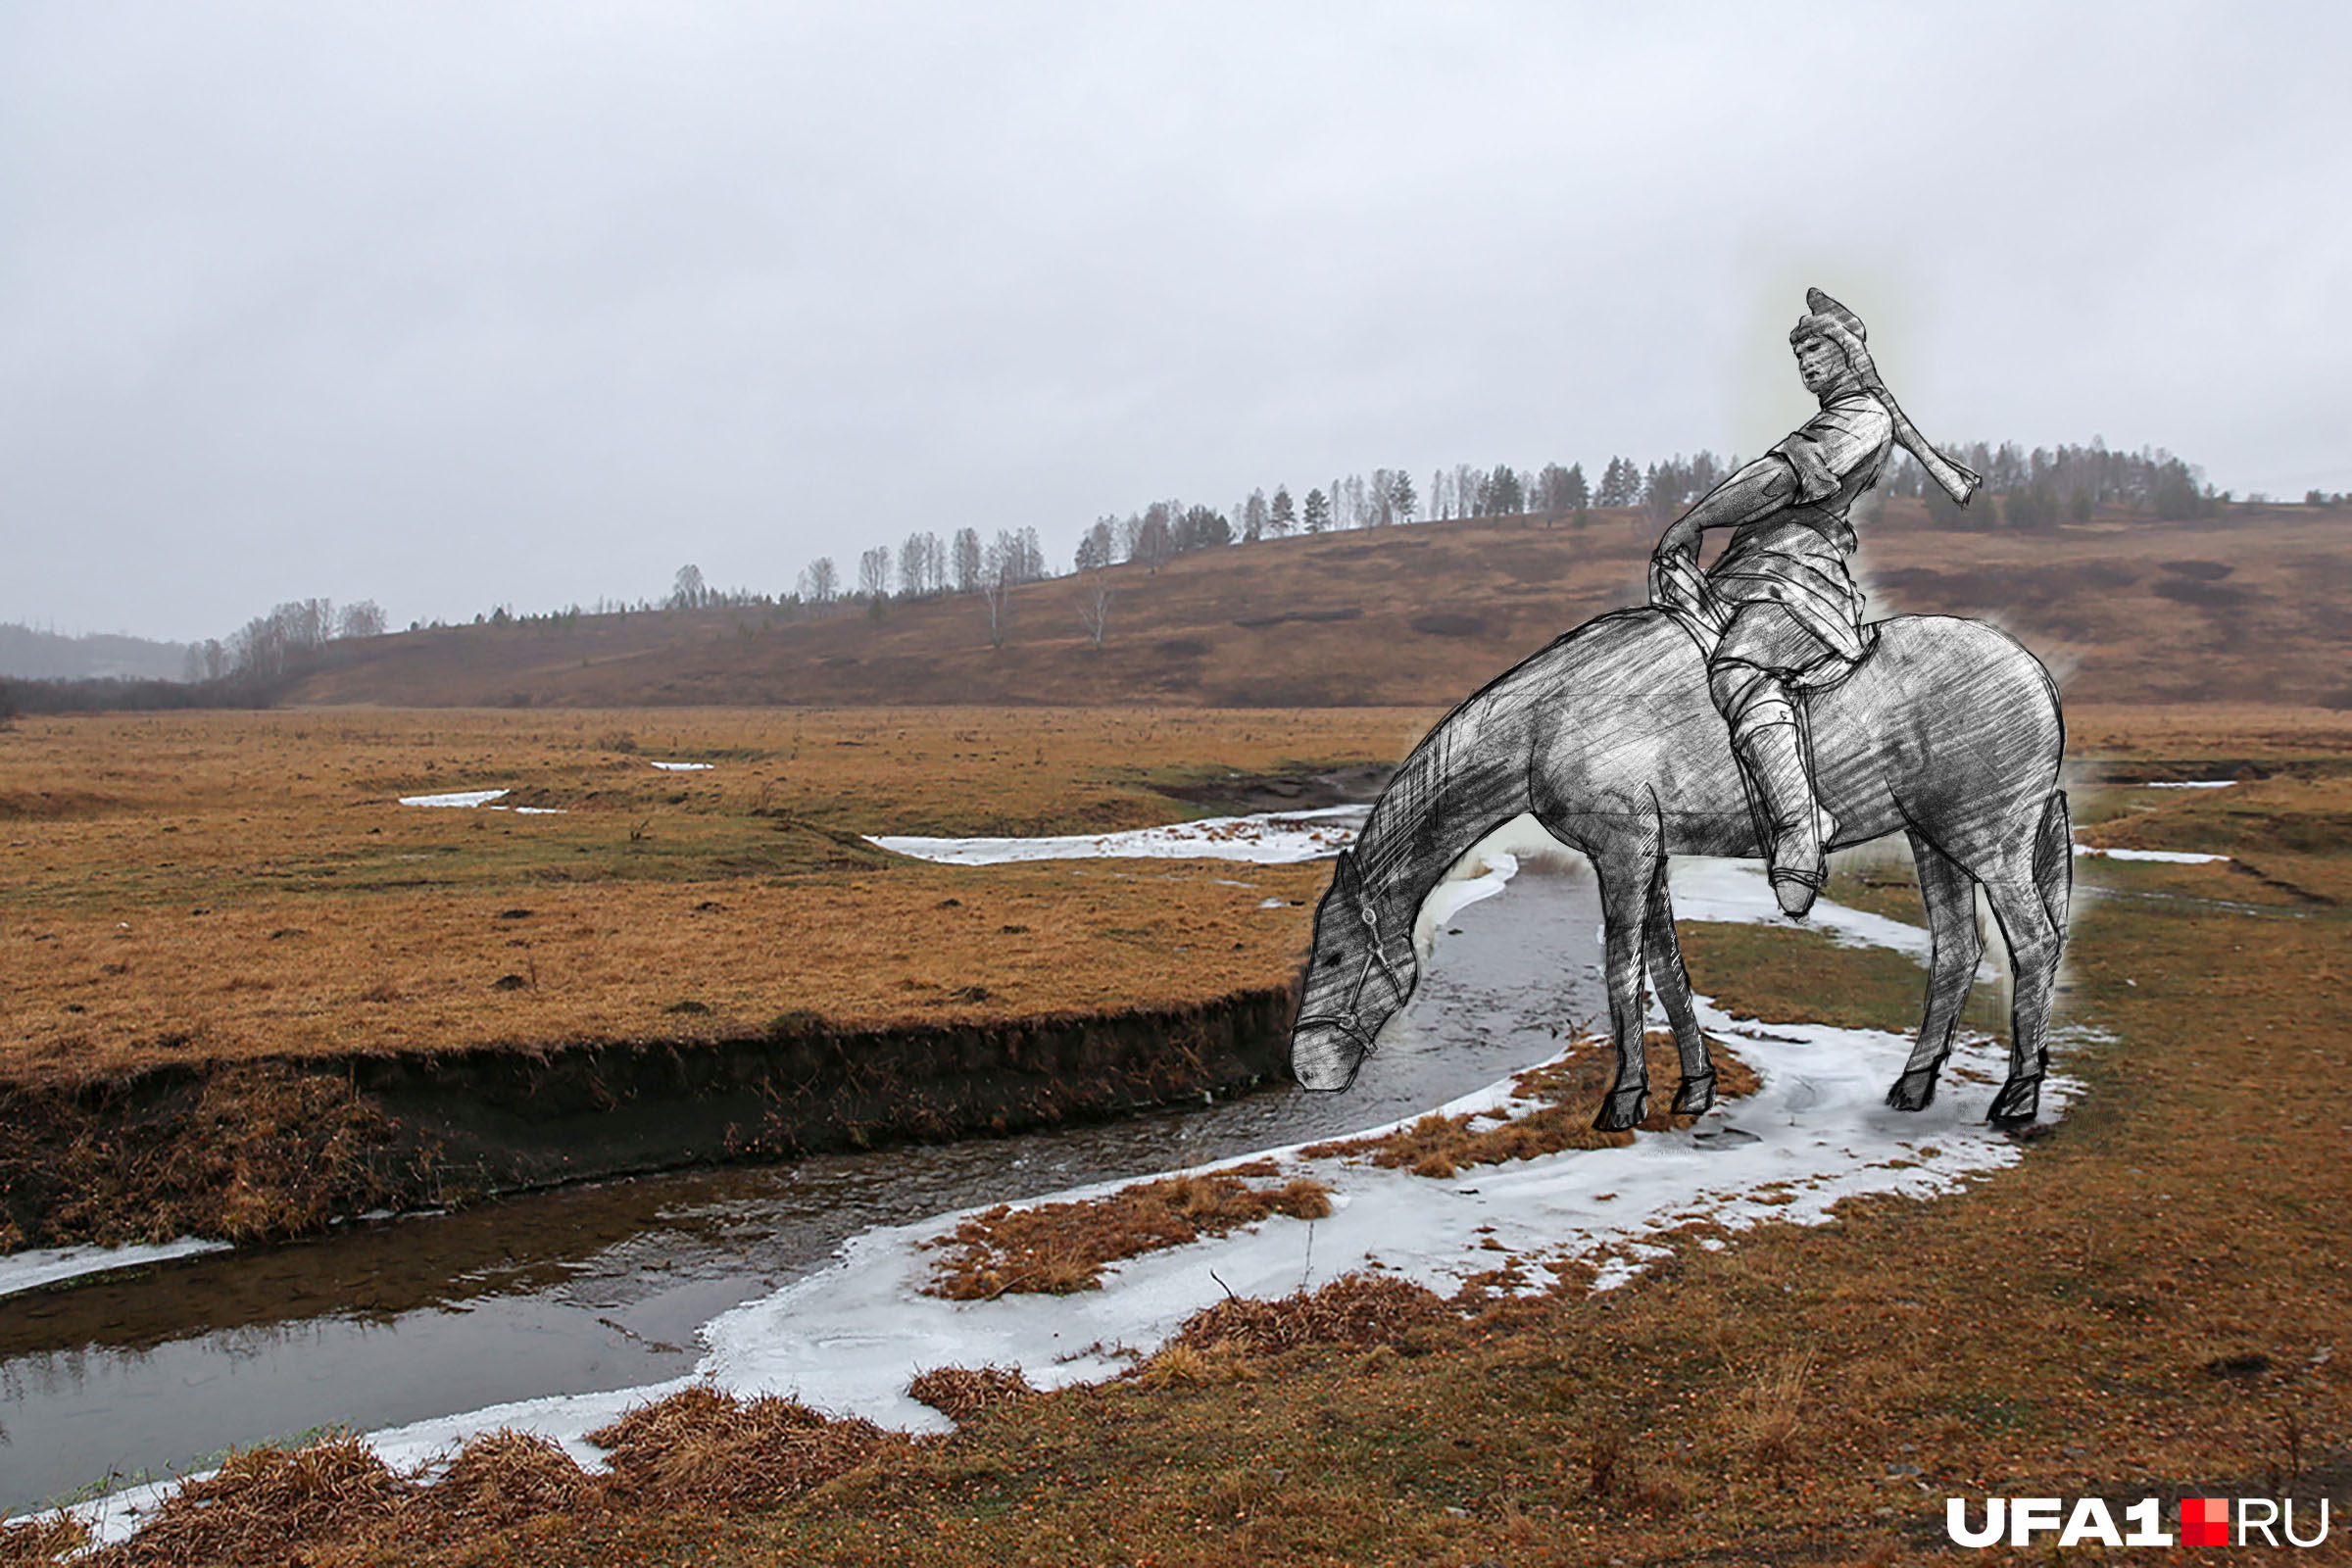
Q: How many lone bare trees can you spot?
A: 2